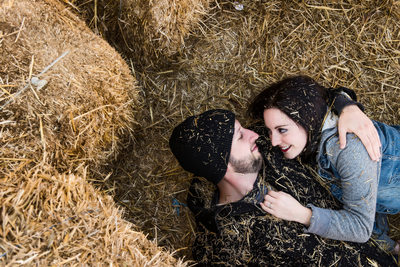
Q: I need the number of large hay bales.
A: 3